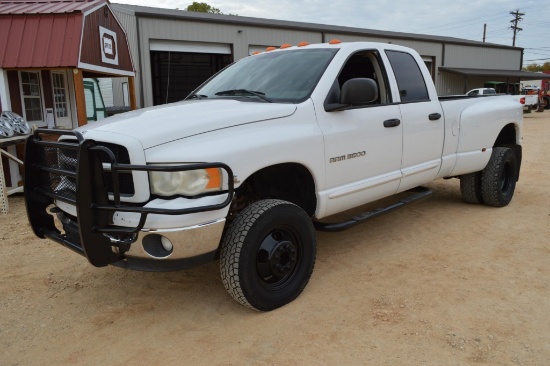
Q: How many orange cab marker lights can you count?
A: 5